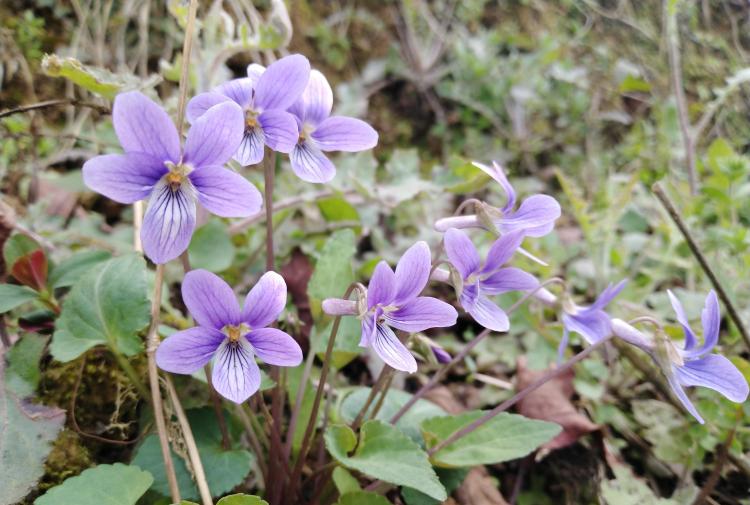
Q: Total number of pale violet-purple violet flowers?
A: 9